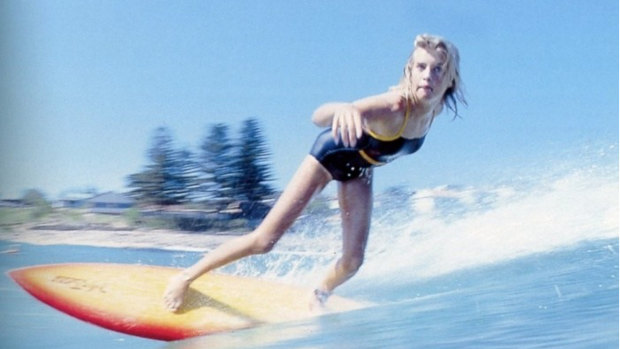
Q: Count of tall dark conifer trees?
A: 3